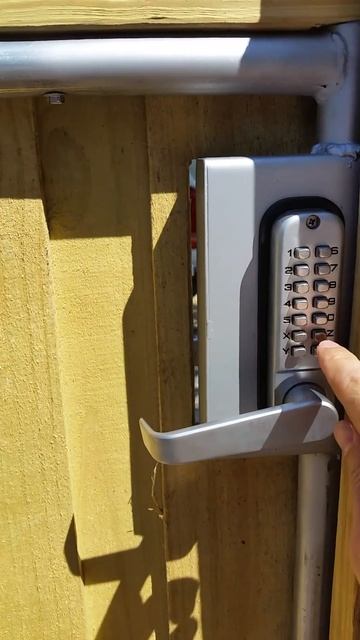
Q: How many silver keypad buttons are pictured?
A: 14